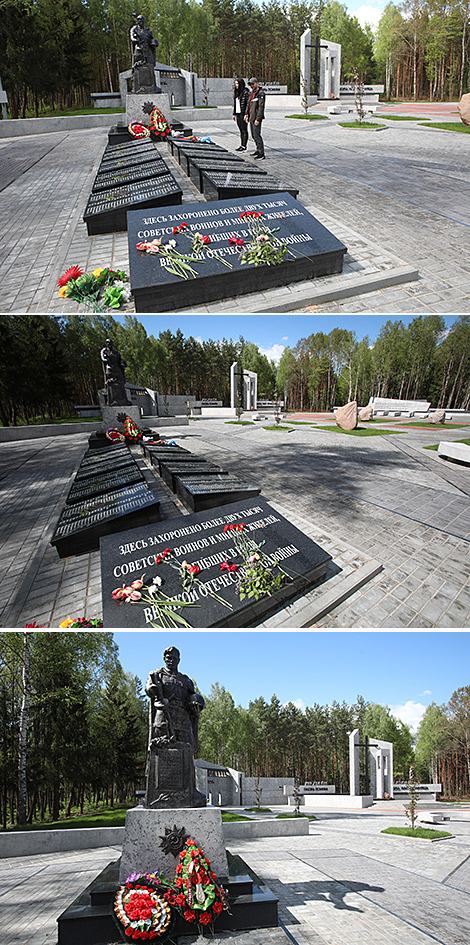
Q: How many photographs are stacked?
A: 3